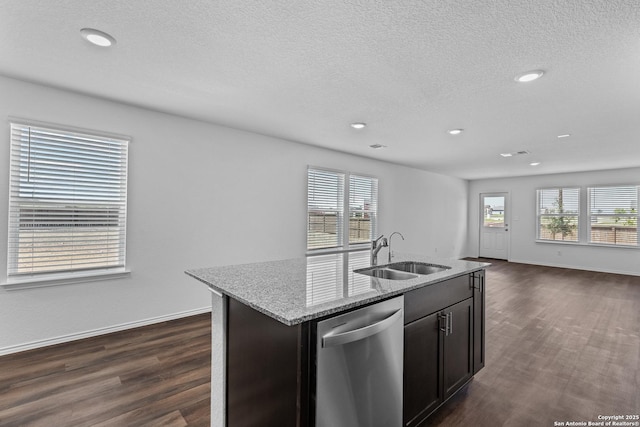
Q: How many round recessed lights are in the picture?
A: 5